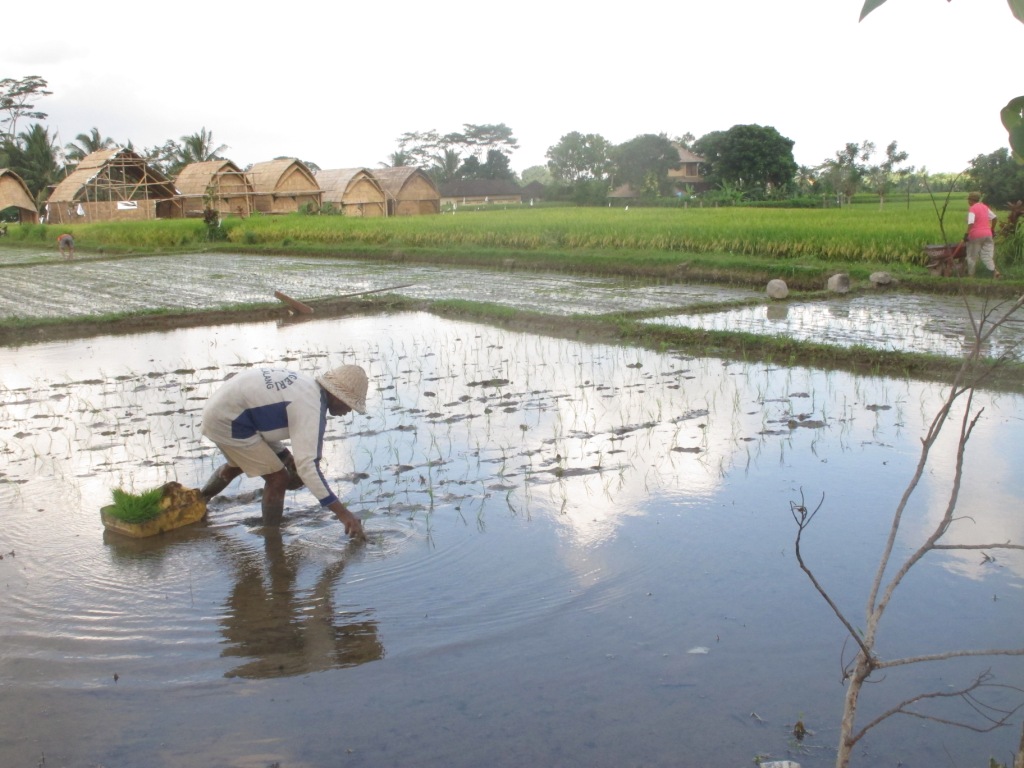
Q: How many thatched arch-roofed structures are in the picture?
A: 6